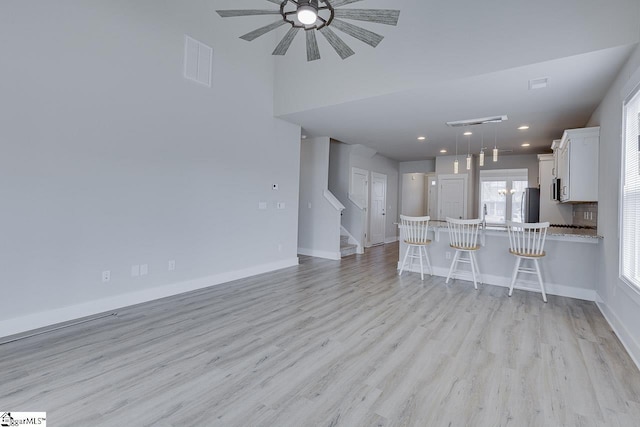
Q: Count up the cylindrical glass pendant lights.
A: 4